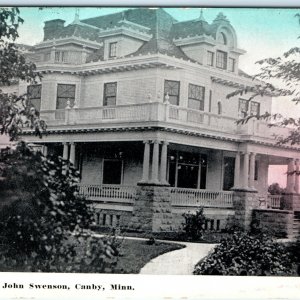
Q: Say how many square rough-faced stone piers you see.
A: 3